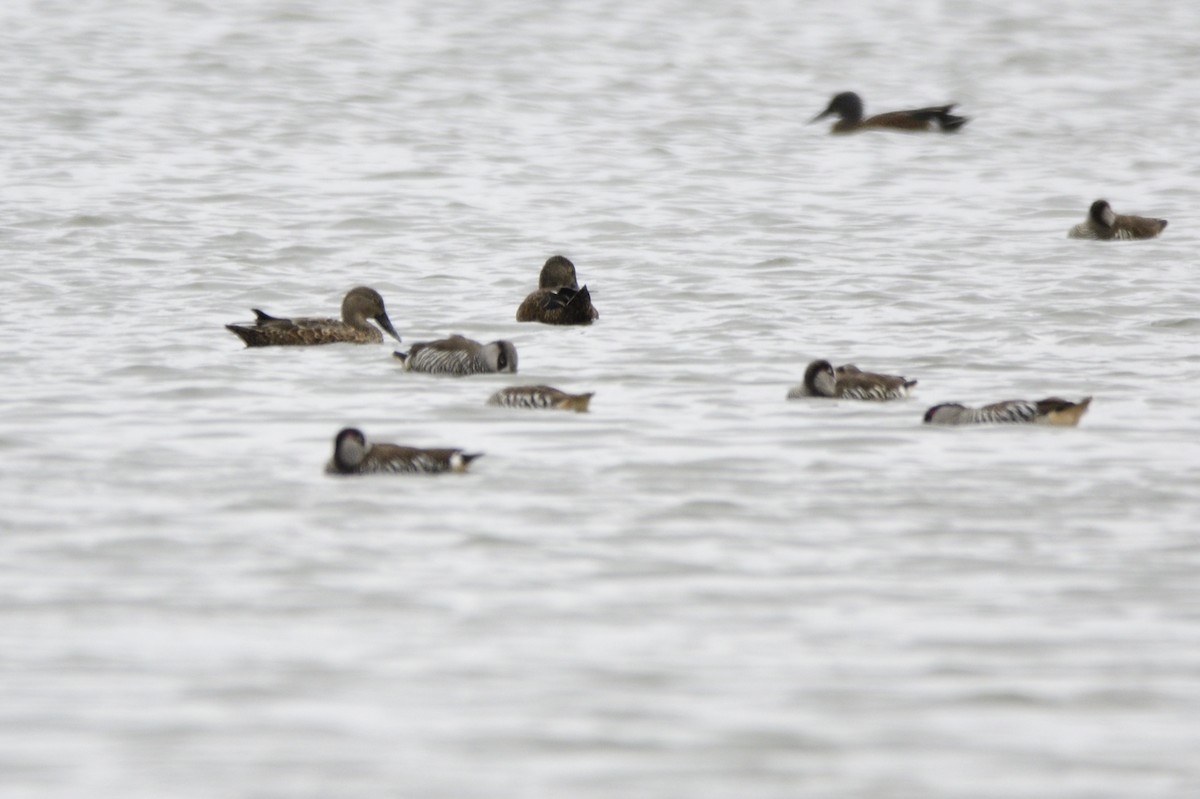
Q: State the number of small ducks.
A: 6